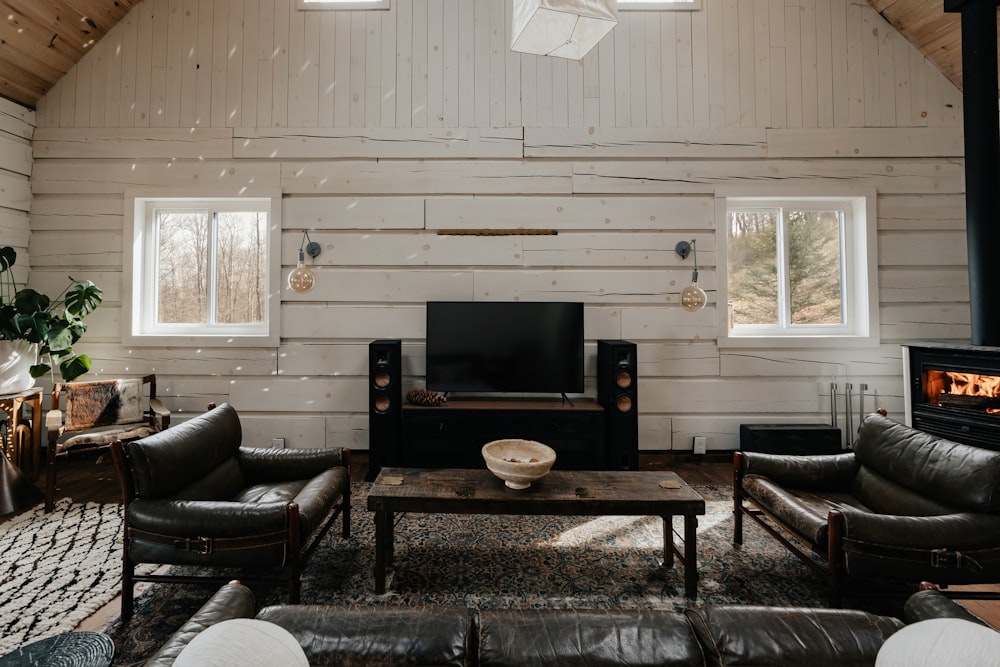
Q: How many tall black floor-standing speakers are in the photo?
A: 2